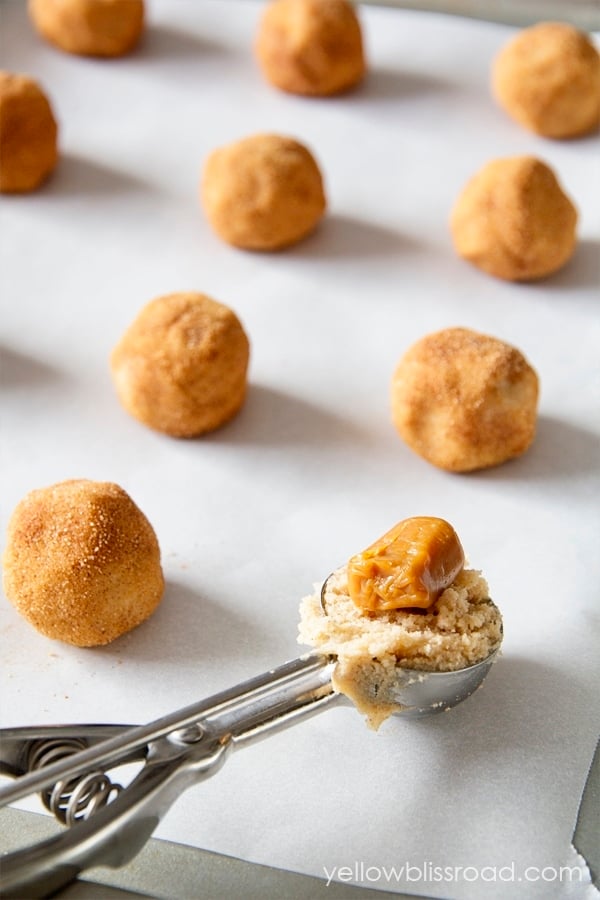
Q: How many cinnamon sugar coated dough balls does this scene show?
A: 9